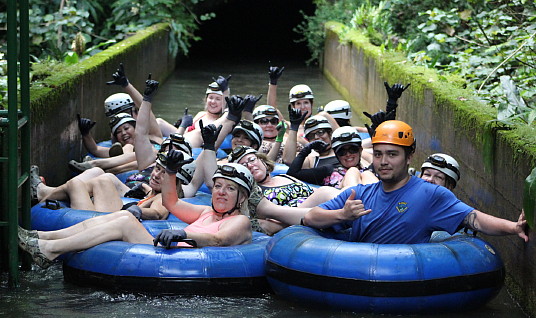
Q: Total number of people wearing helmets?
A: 15